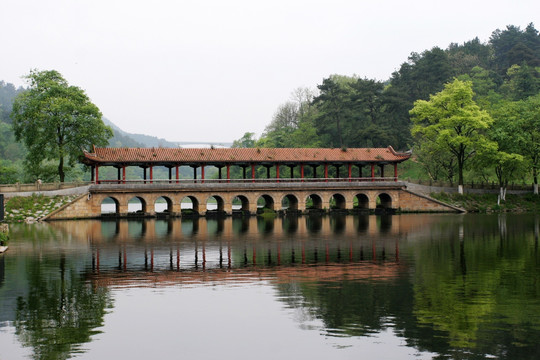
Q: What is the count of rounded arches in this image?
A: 12